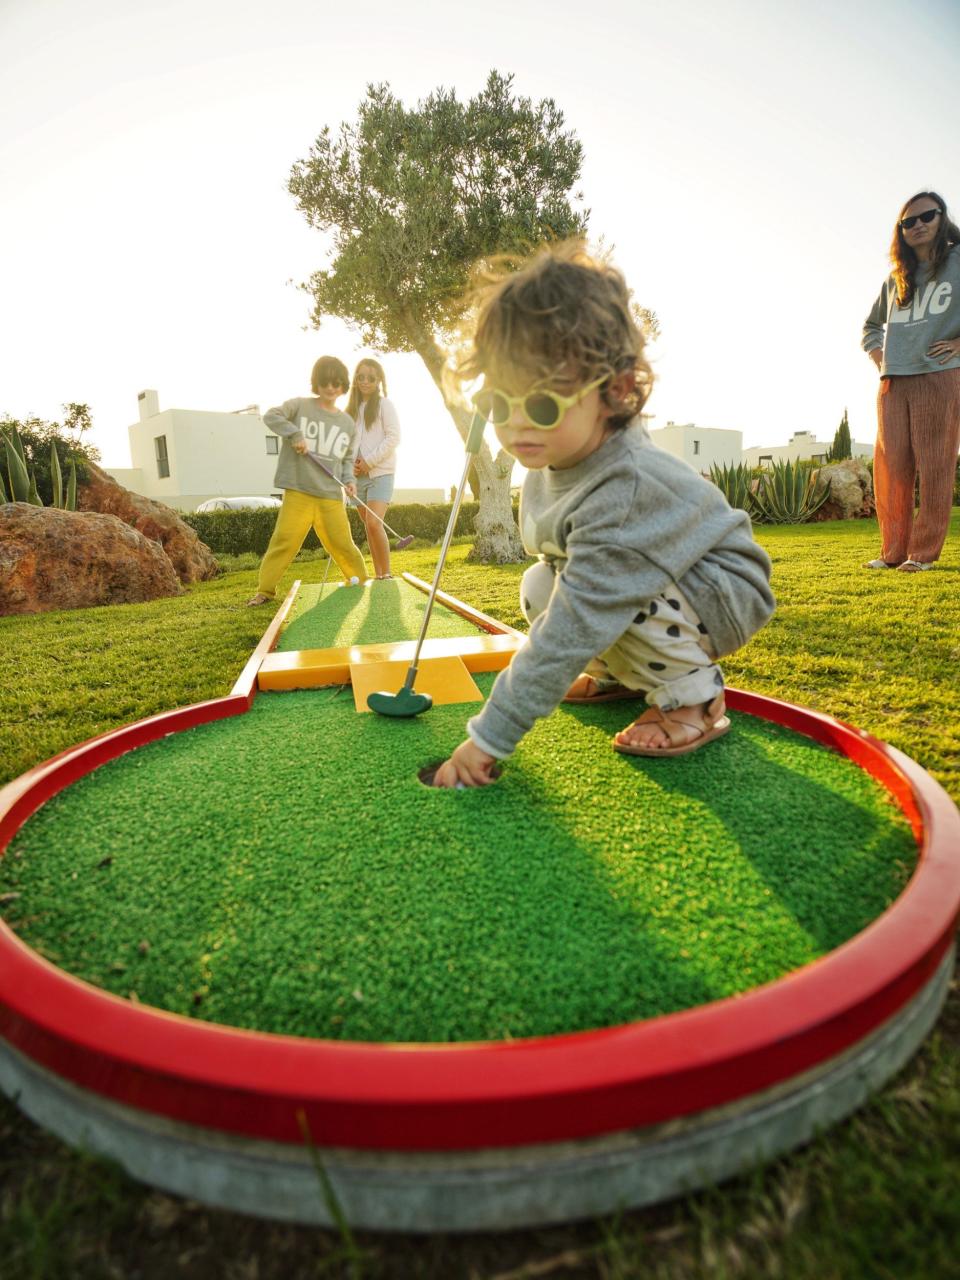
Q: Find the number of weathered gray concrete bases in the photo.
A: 1